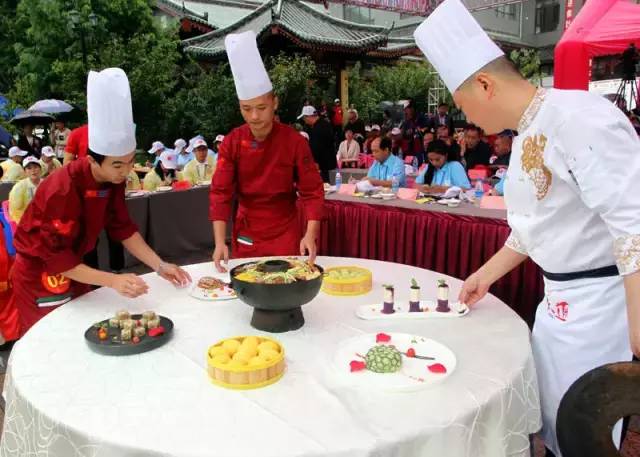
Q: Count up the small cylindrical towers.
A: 3